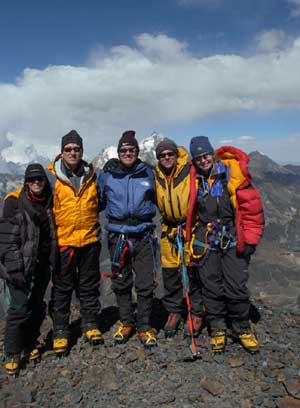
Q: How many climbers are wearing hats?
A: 5